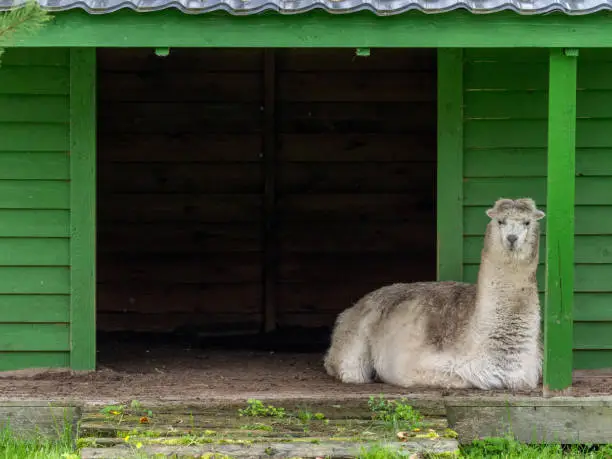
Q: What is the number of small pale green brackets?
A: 3